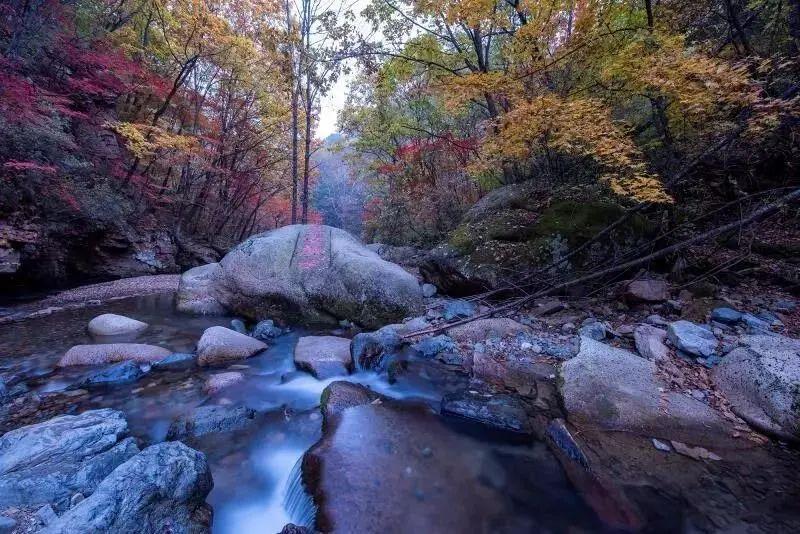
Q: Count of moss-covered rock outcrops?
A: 1